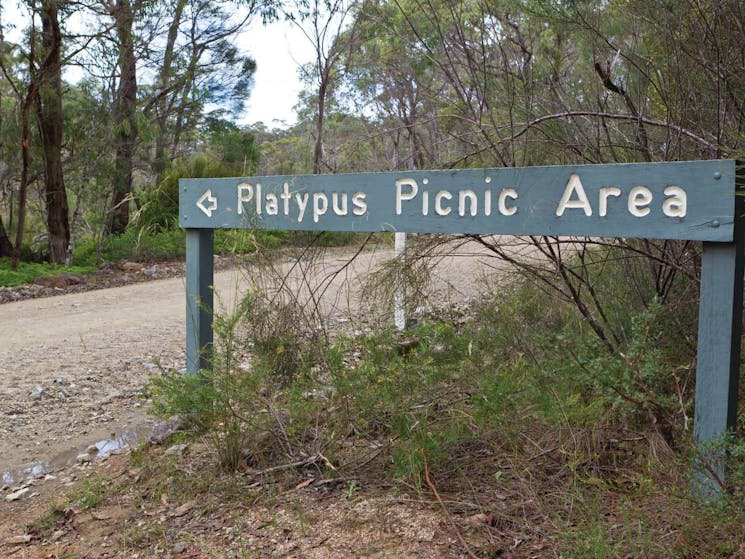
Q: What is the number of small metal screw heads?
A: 4